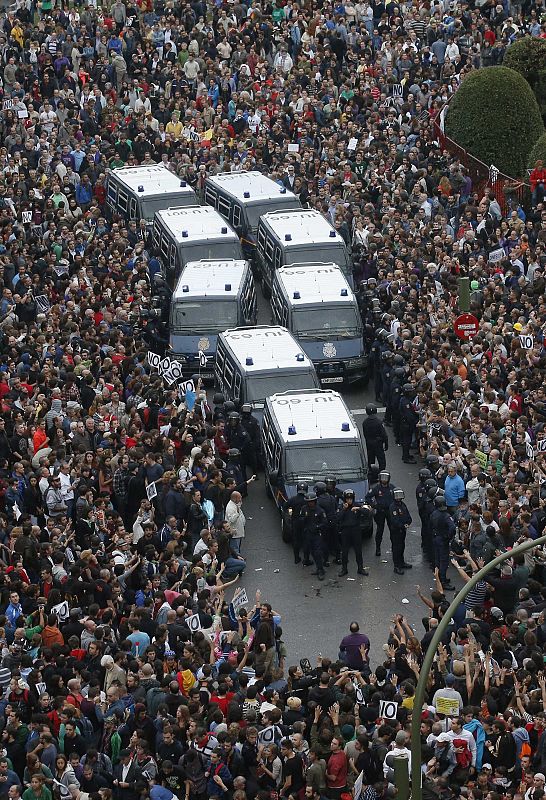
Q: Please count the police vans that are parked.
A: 8